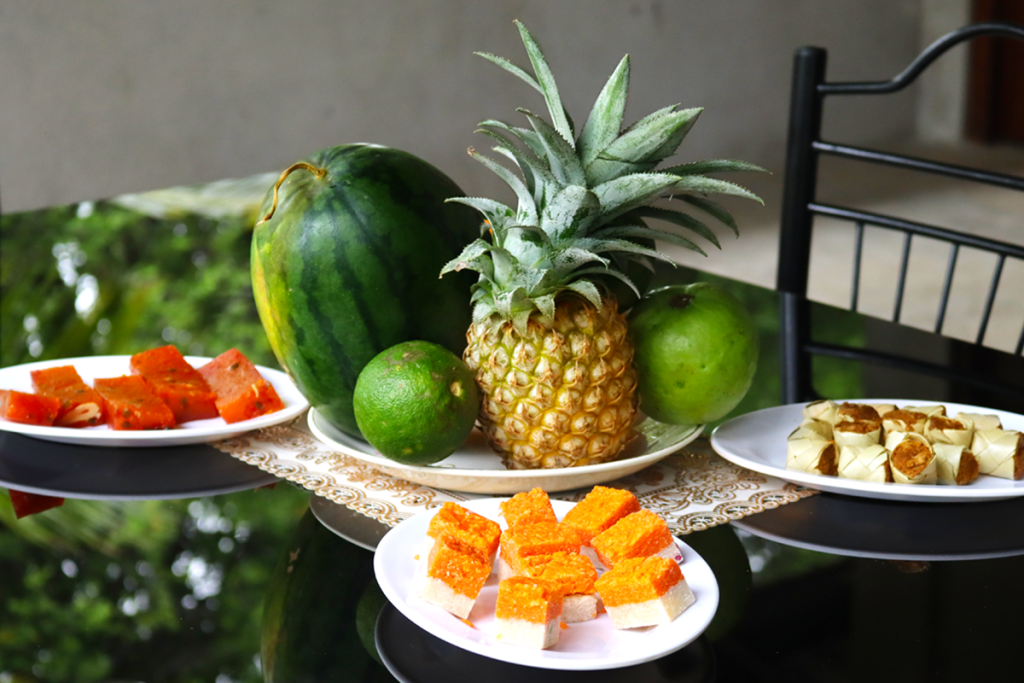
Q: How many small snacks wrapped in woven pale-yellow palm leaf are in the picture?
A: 14